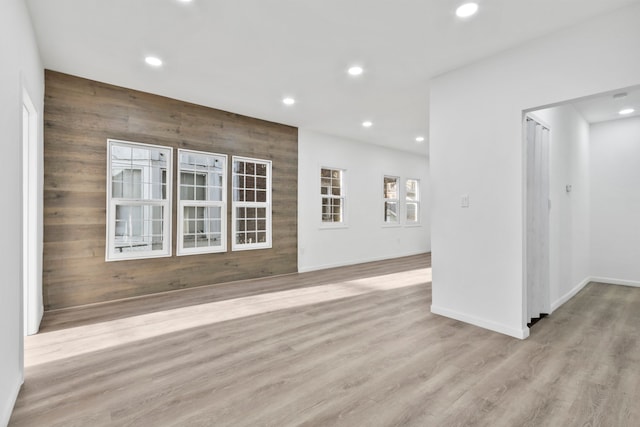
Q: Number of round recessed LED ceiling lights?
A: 8